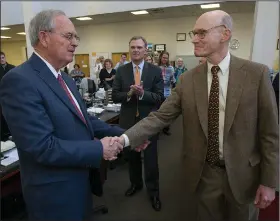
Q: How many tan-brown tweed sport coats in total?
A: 1